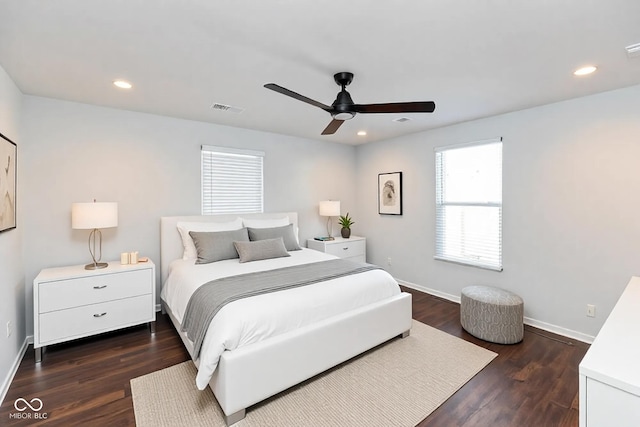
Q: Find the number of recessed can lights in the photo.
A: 3